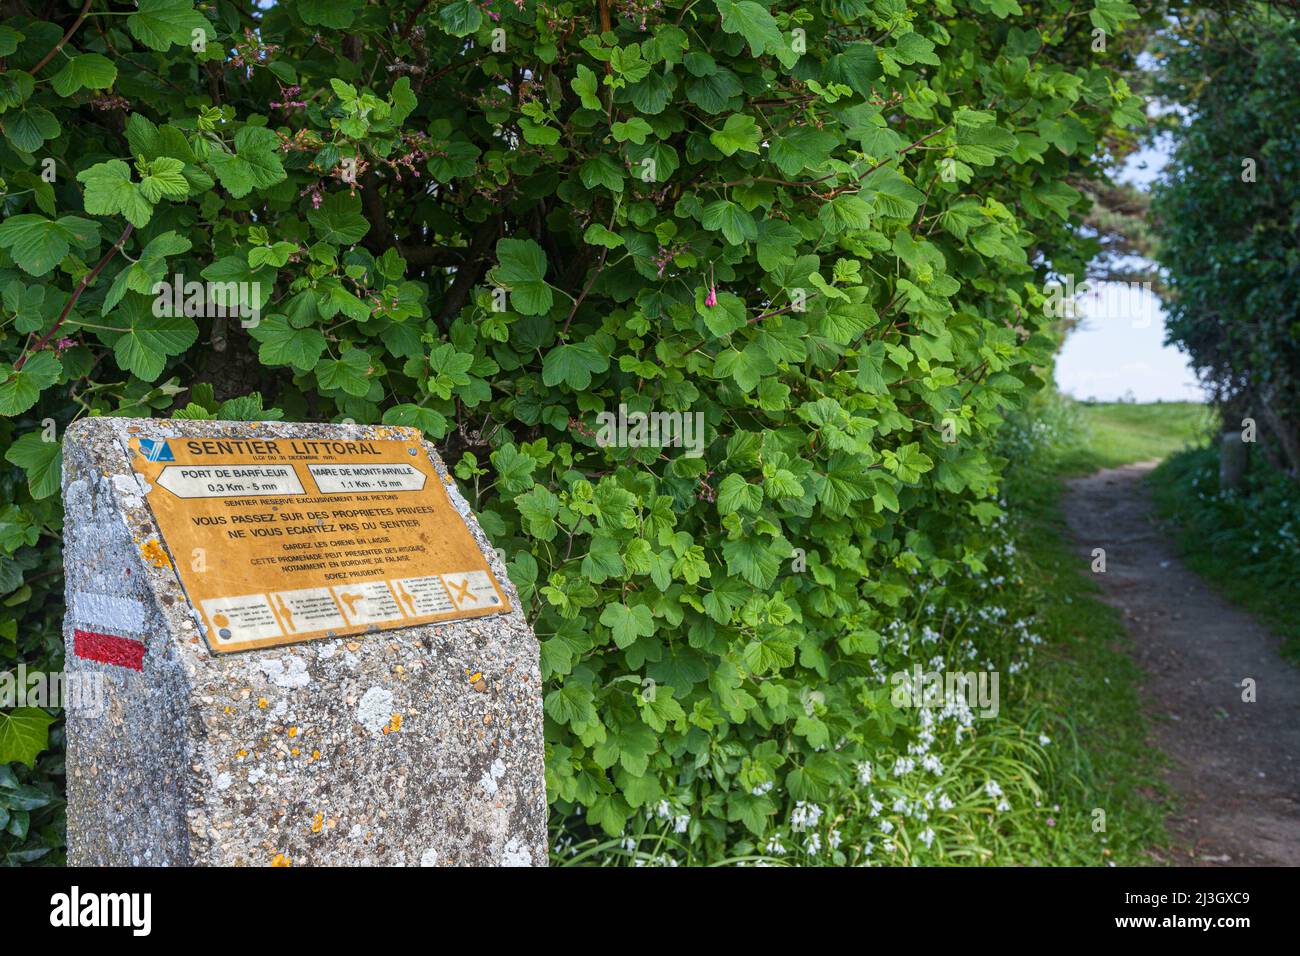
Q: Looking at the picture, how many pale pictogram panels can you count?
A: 5